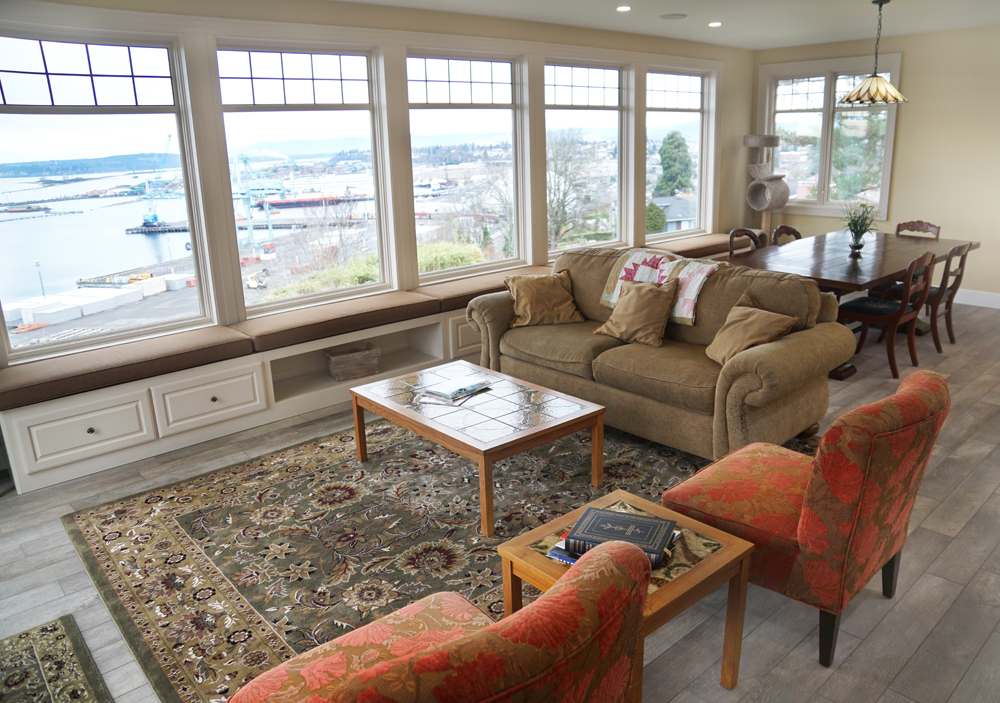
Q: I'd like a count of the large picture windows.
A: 5